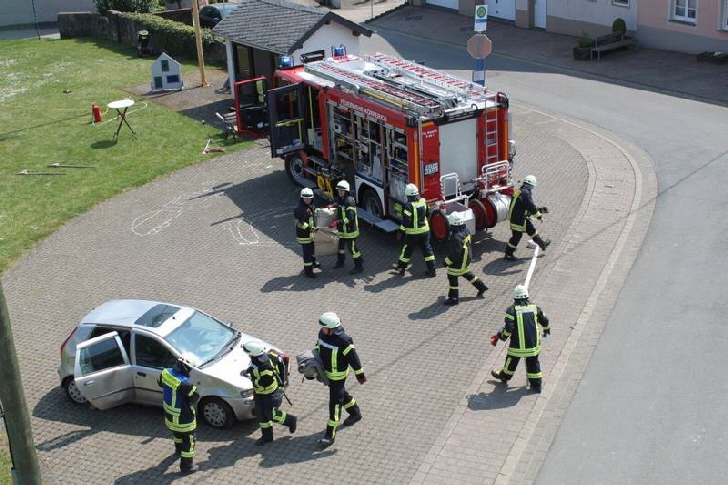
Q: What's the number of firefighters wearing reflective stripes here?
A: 9